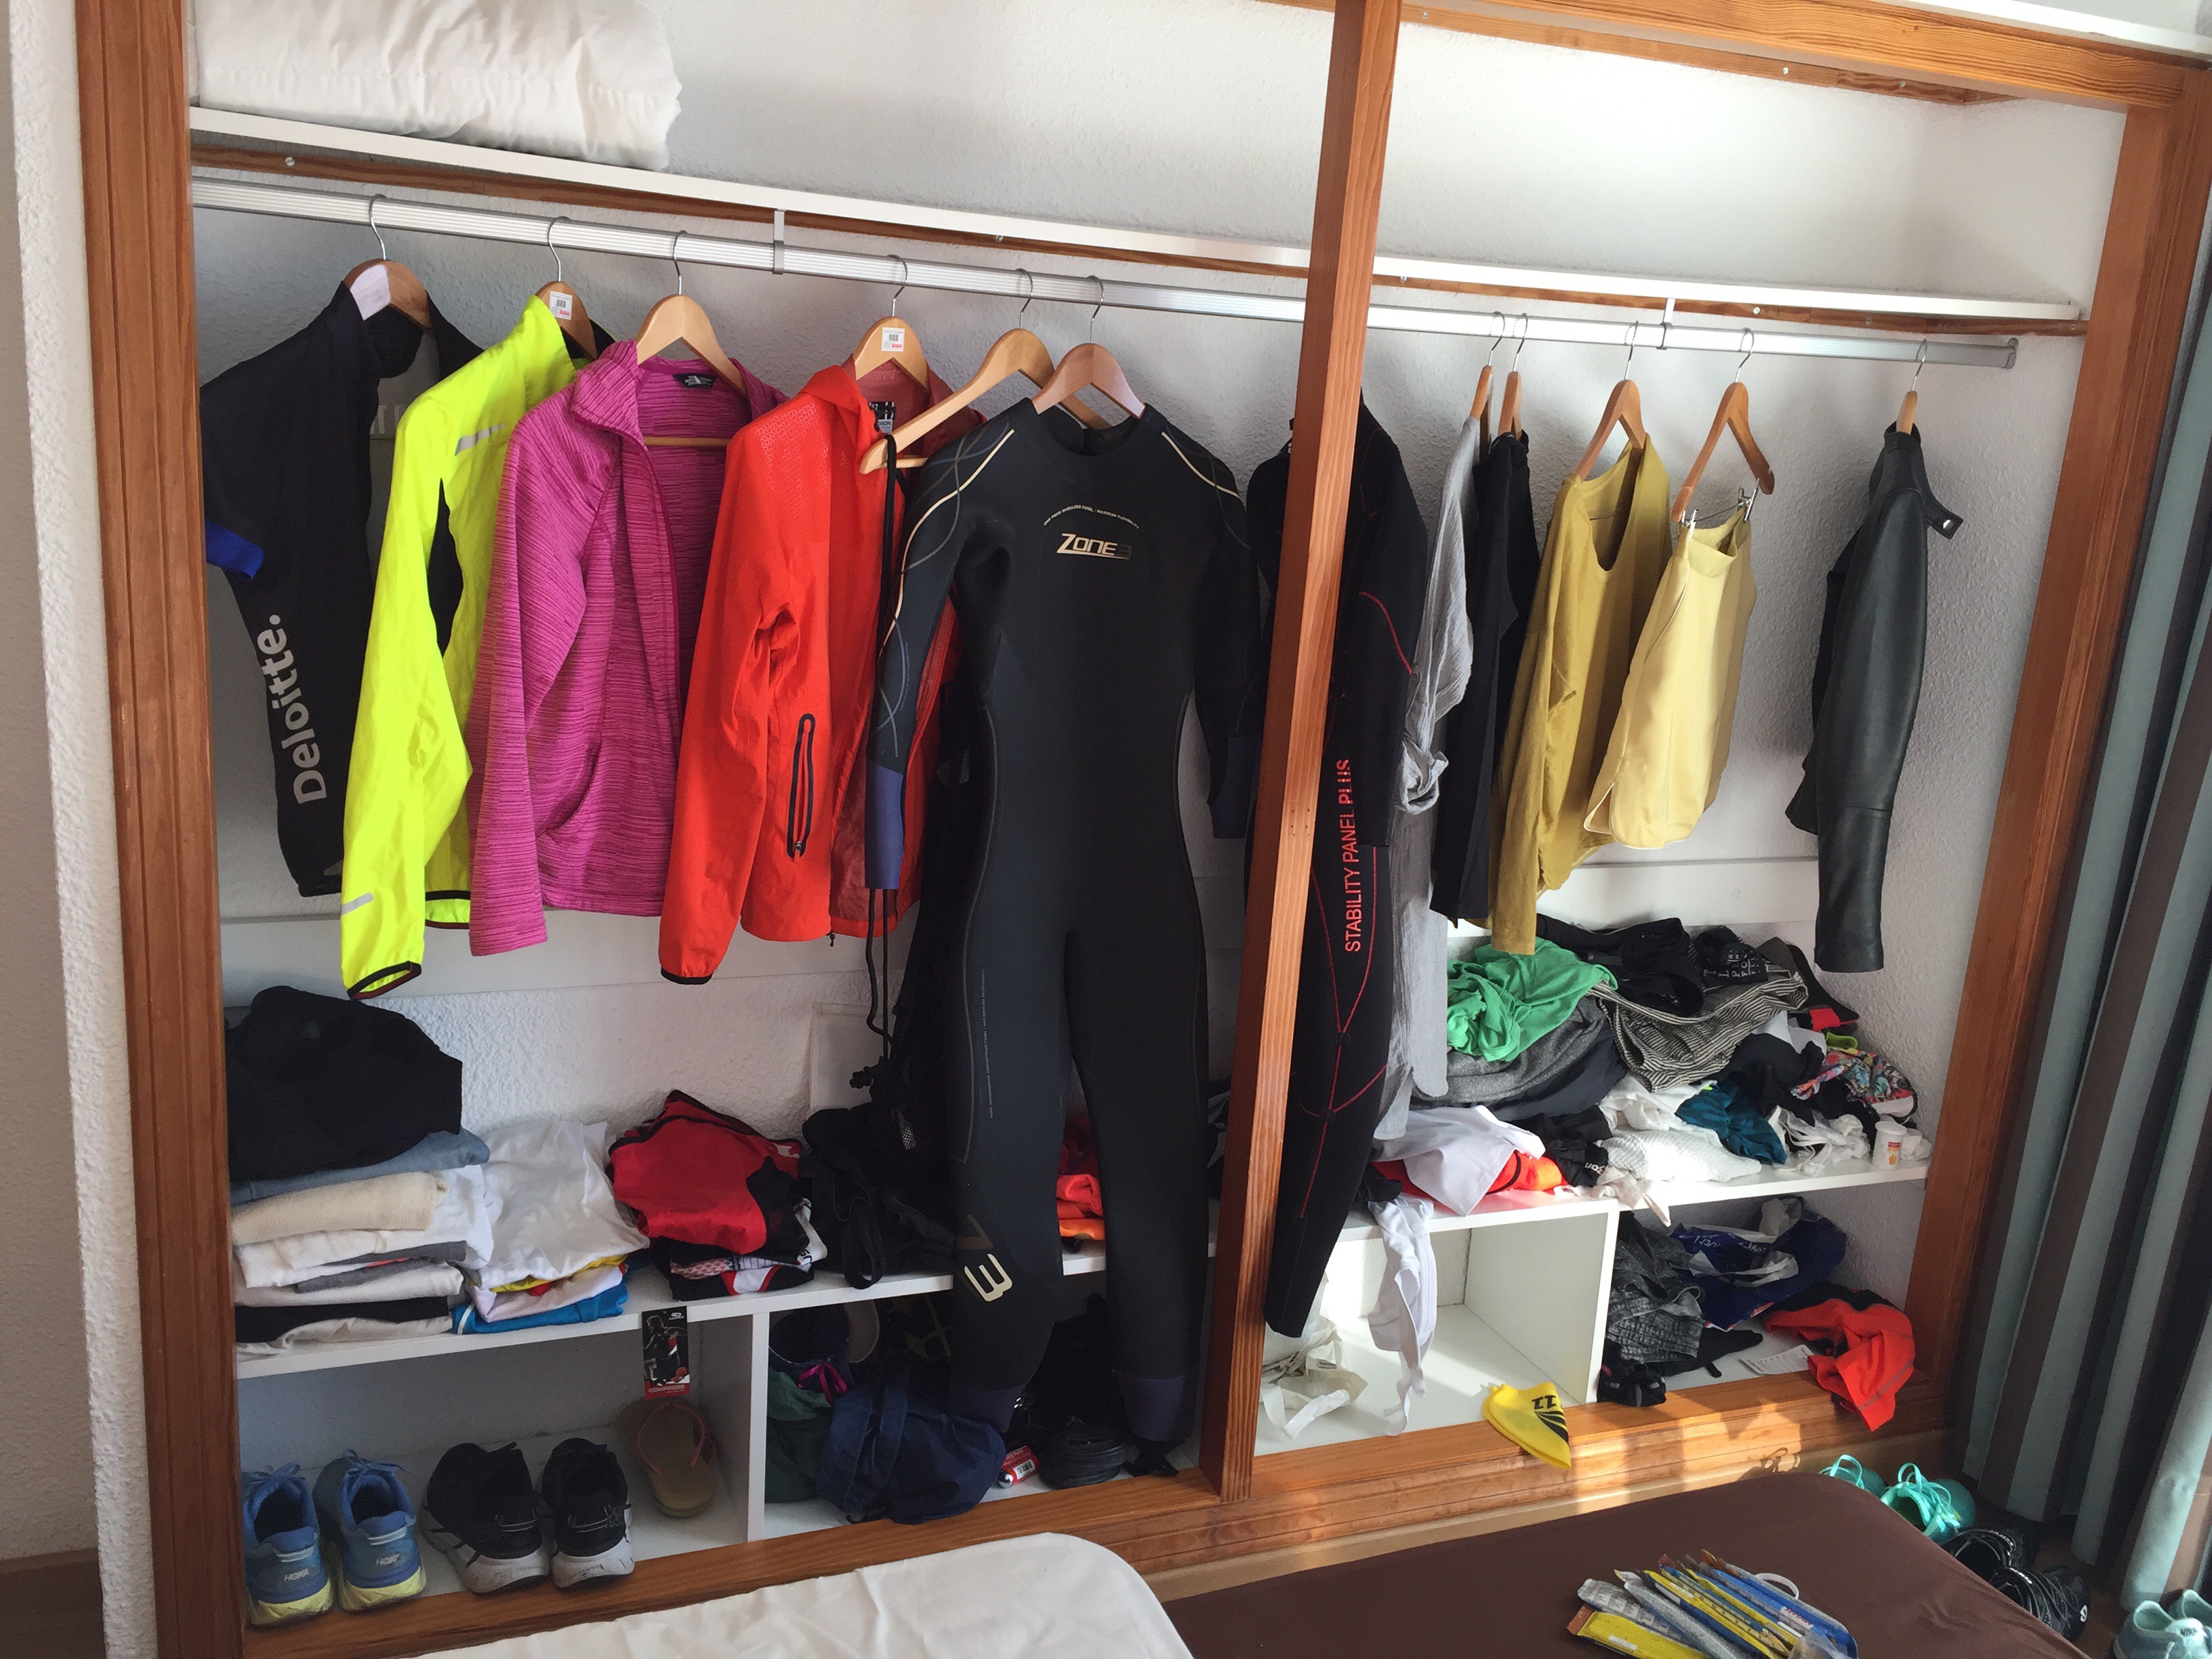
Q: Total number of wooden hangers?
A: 11